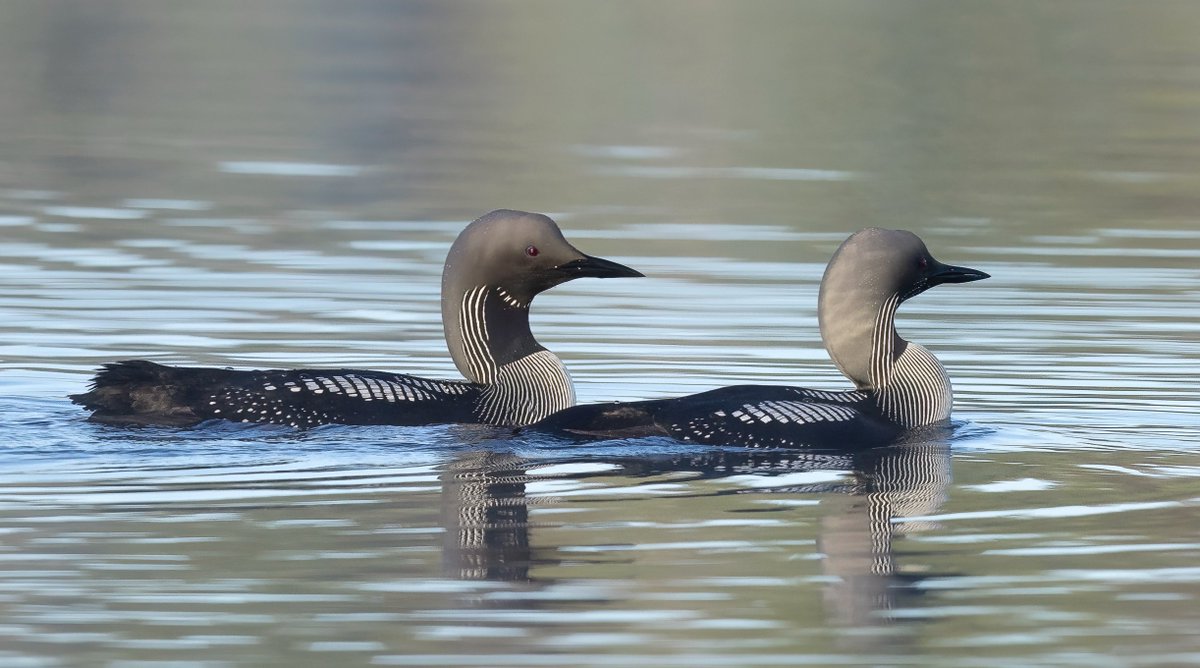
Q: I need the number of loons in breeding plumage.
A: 2